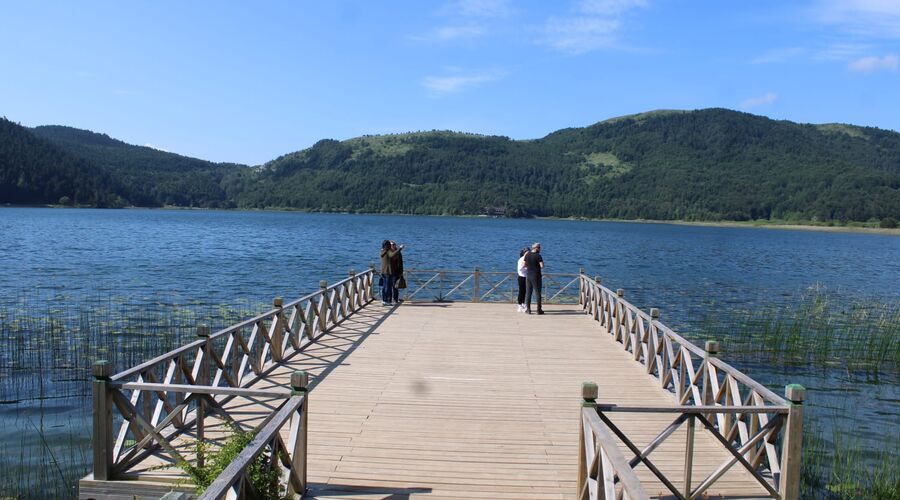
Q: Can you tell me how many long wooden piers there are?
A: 1